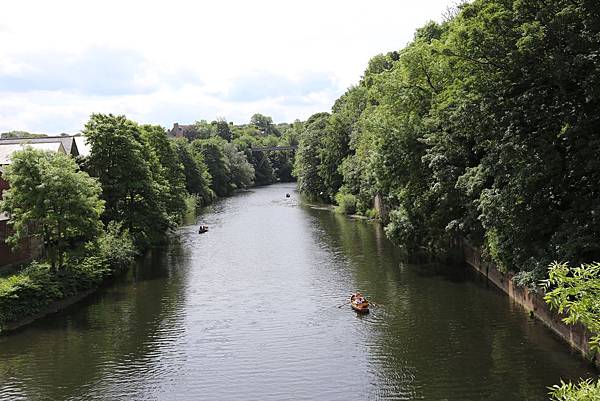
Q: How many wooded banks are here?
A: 2